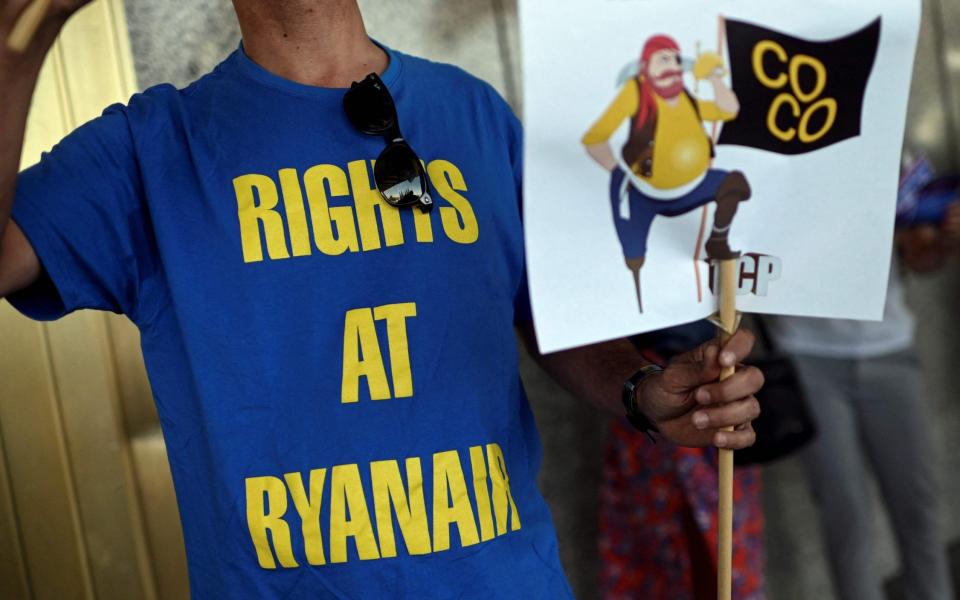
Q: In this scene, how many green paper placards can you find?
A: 0